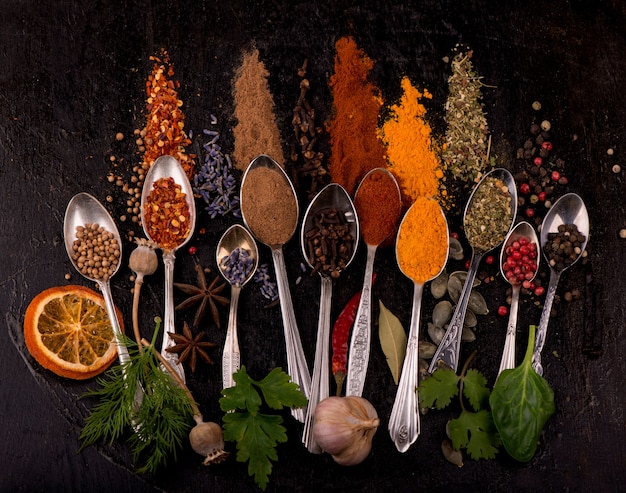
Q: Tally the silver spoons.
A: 10